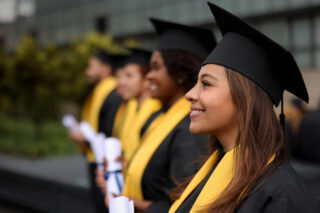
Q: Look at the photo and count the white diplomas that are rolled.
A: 5